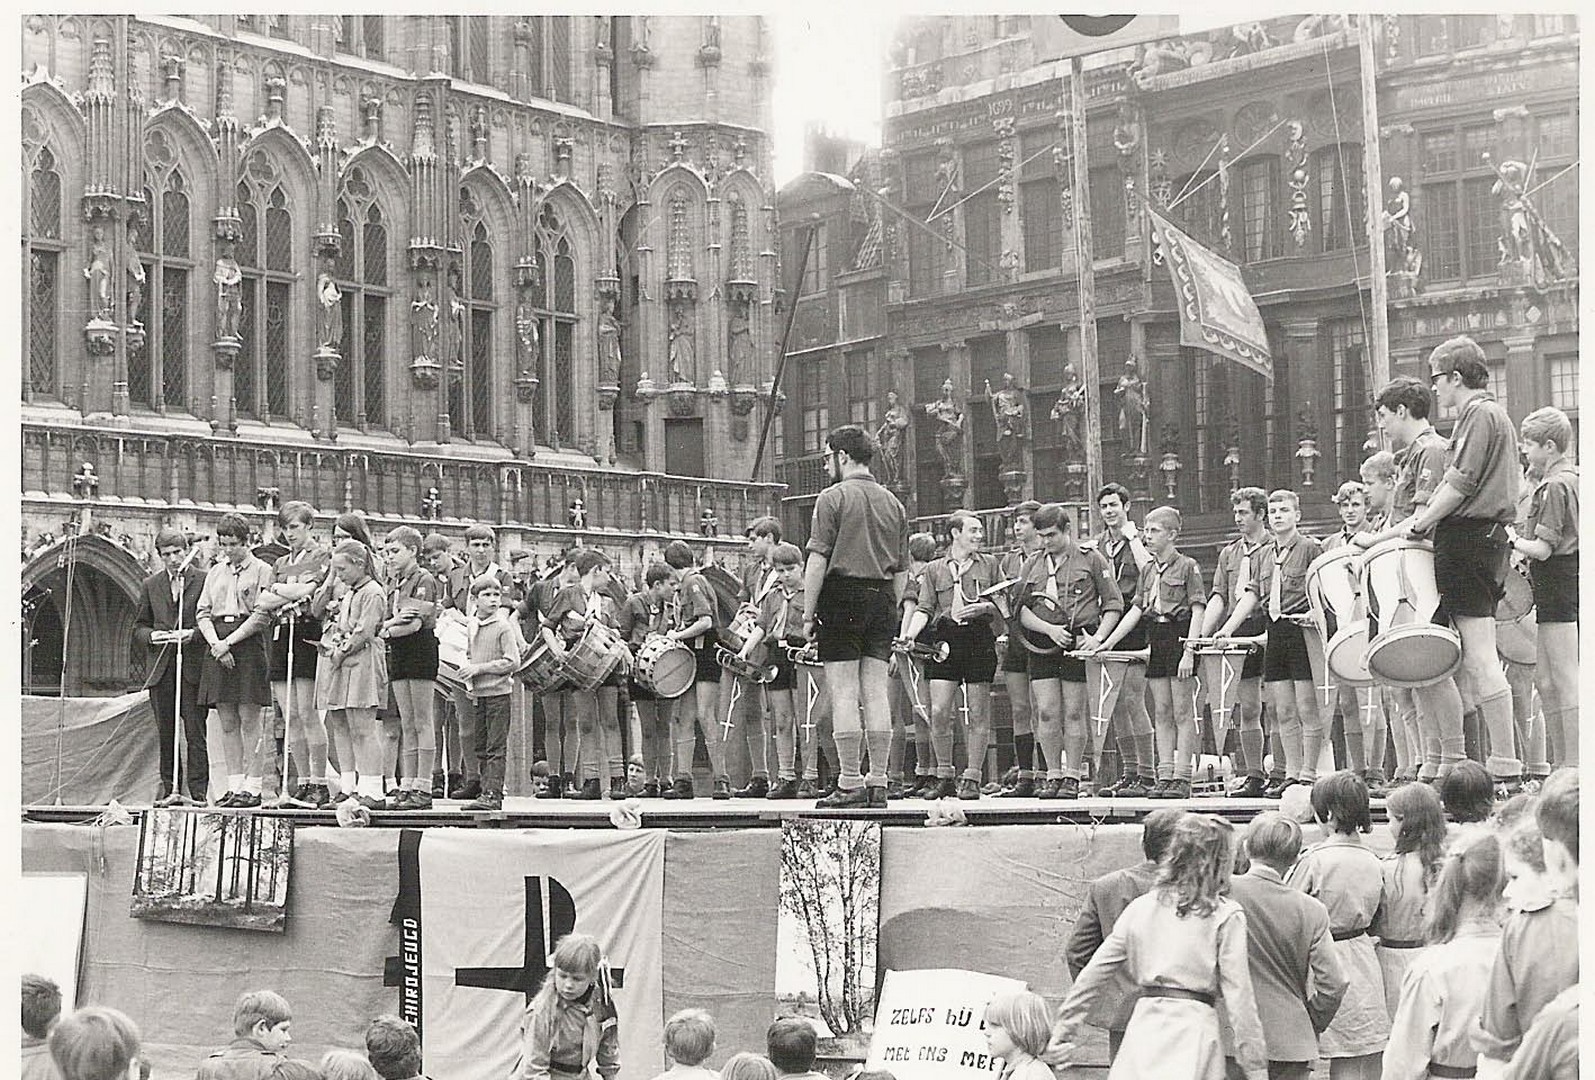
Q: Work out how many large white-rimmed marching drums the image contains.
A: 2